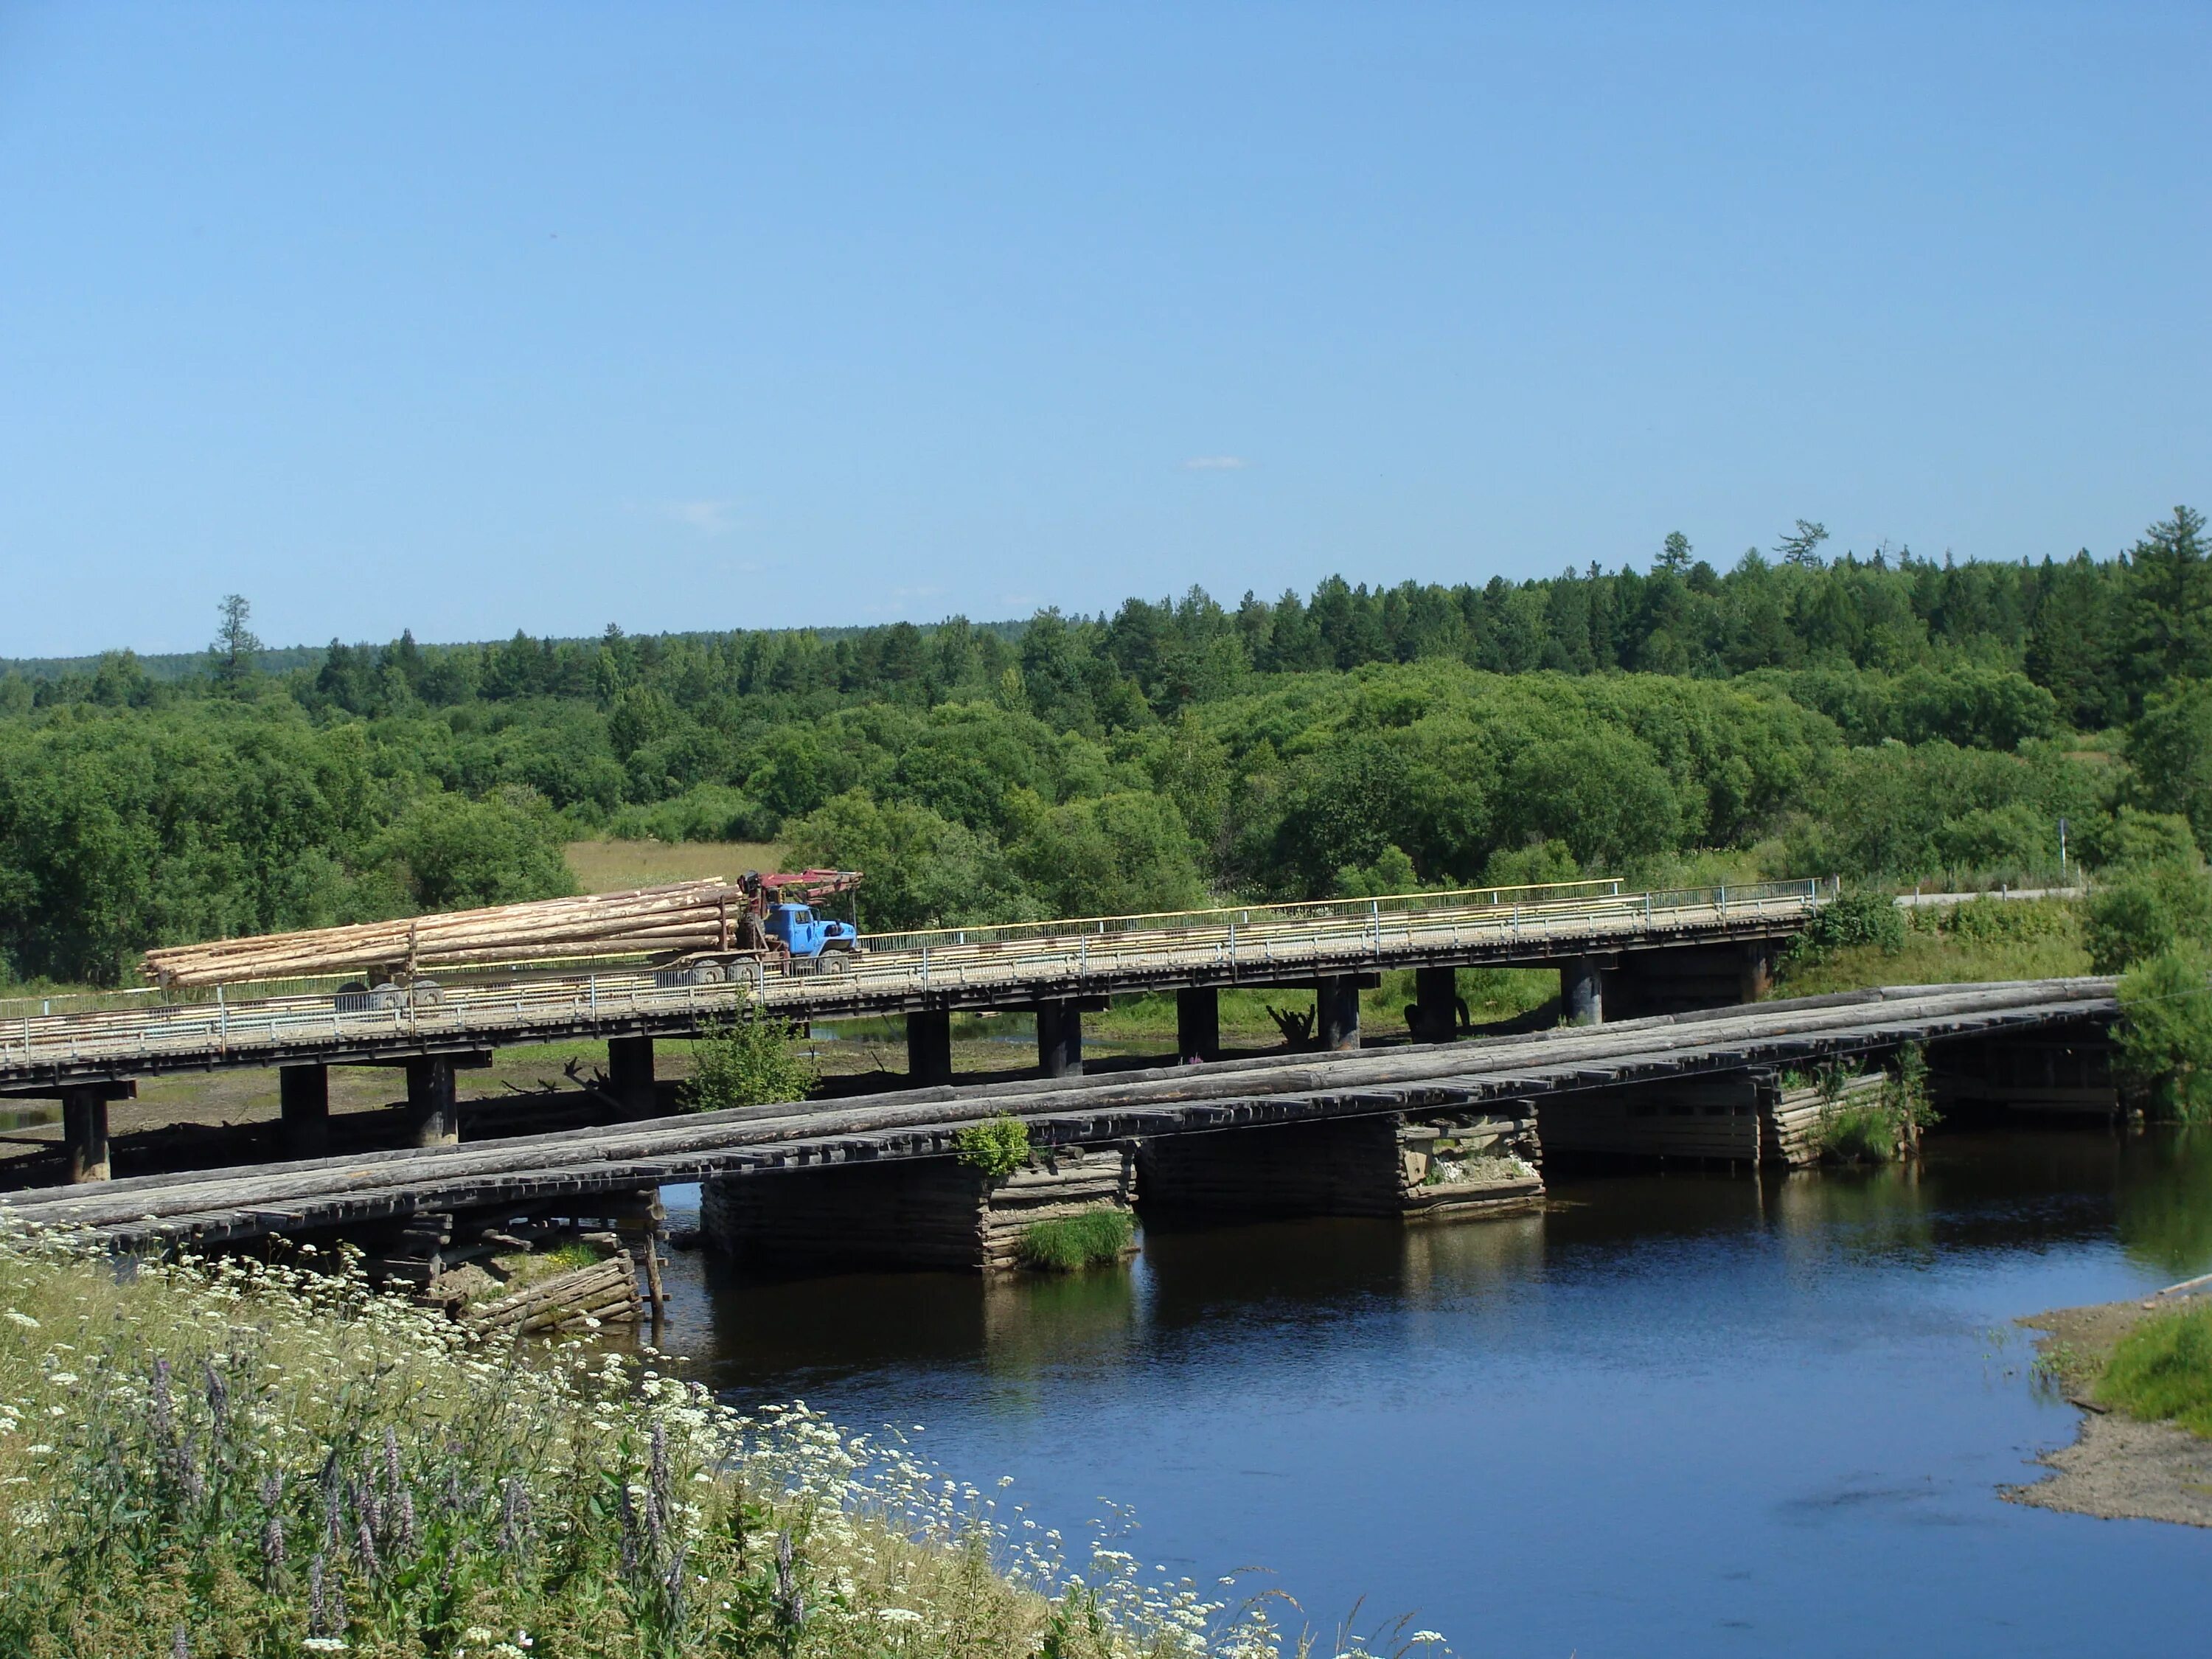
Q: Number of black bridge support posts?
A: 11